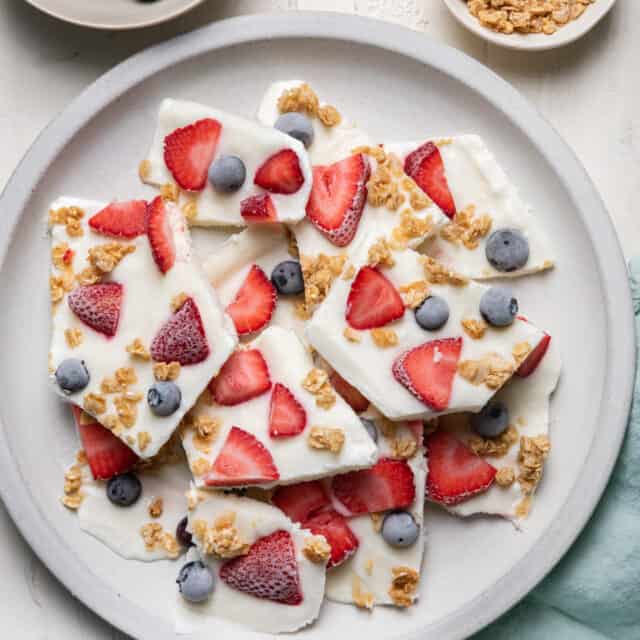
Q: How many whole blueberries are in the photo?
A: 12